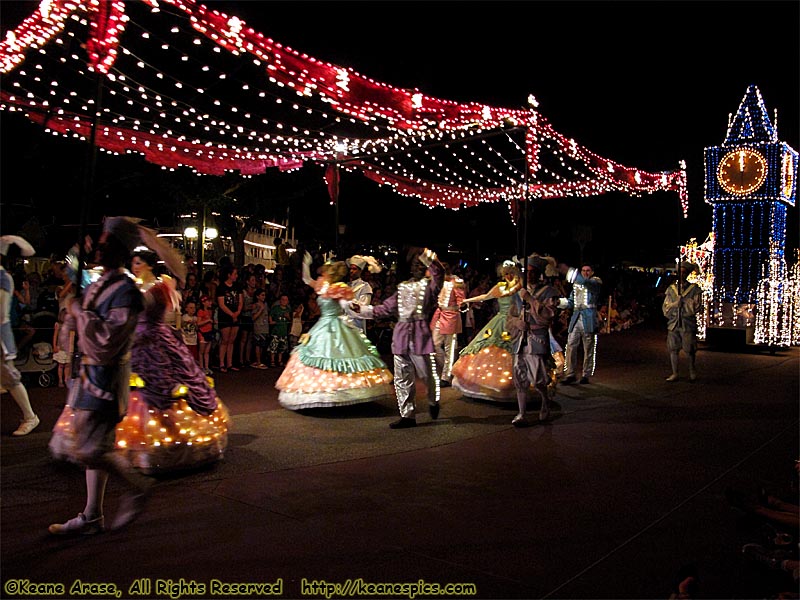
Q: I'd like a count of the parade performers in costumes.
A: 11